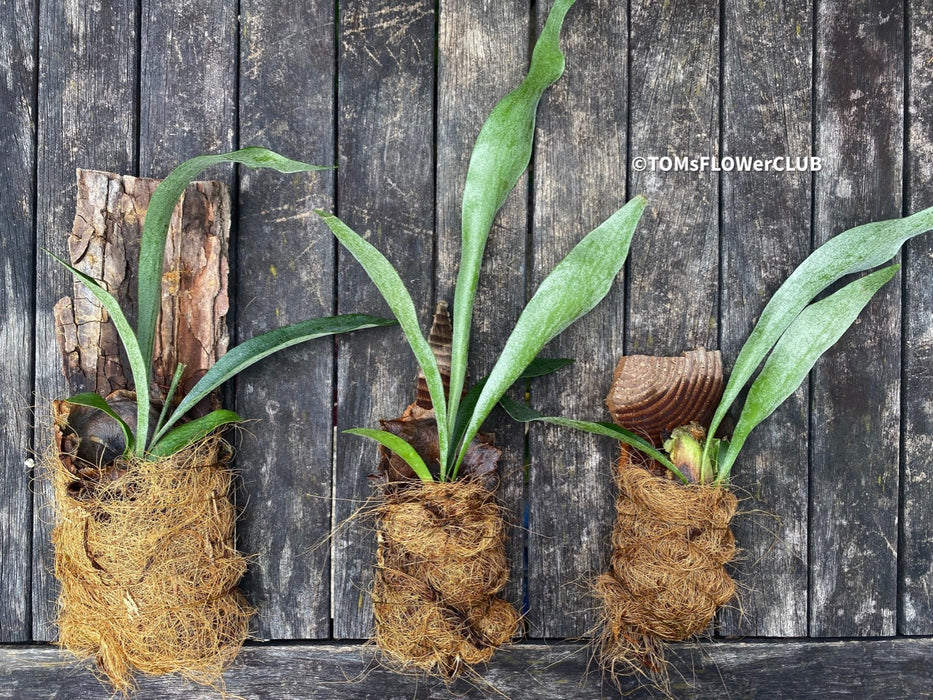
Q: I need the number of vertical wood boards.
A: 11